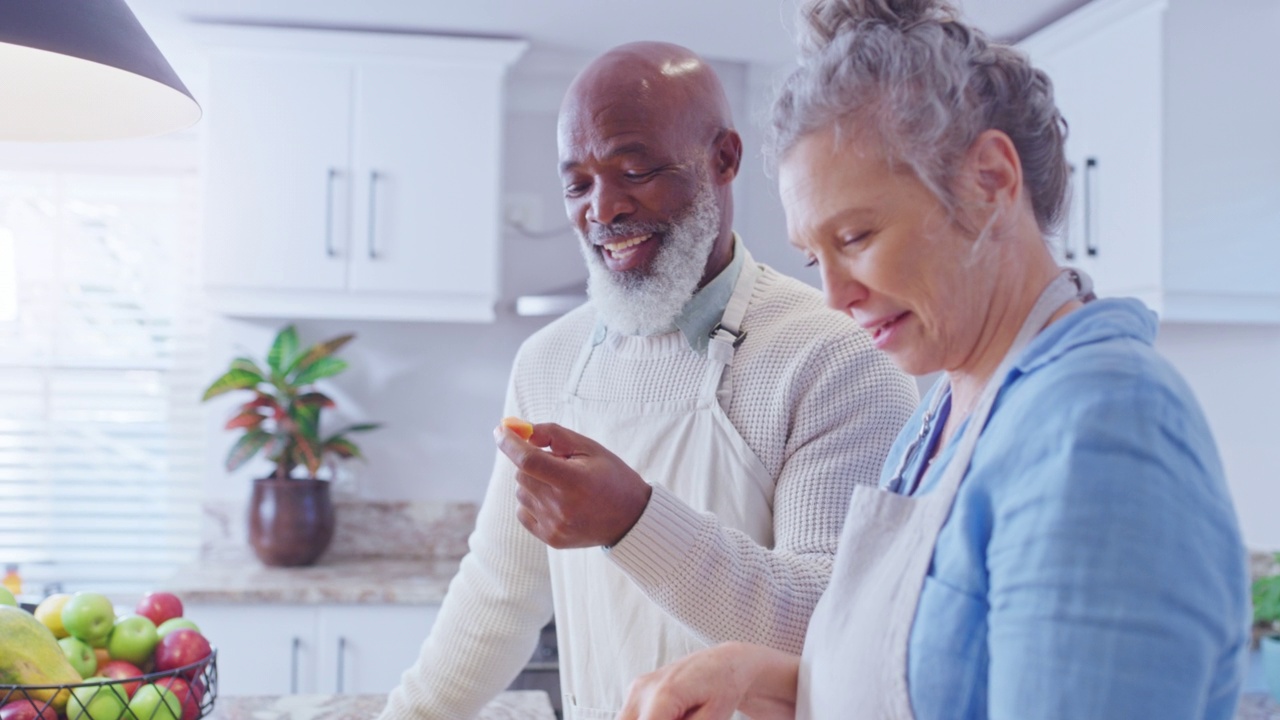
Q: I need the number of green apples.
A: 7